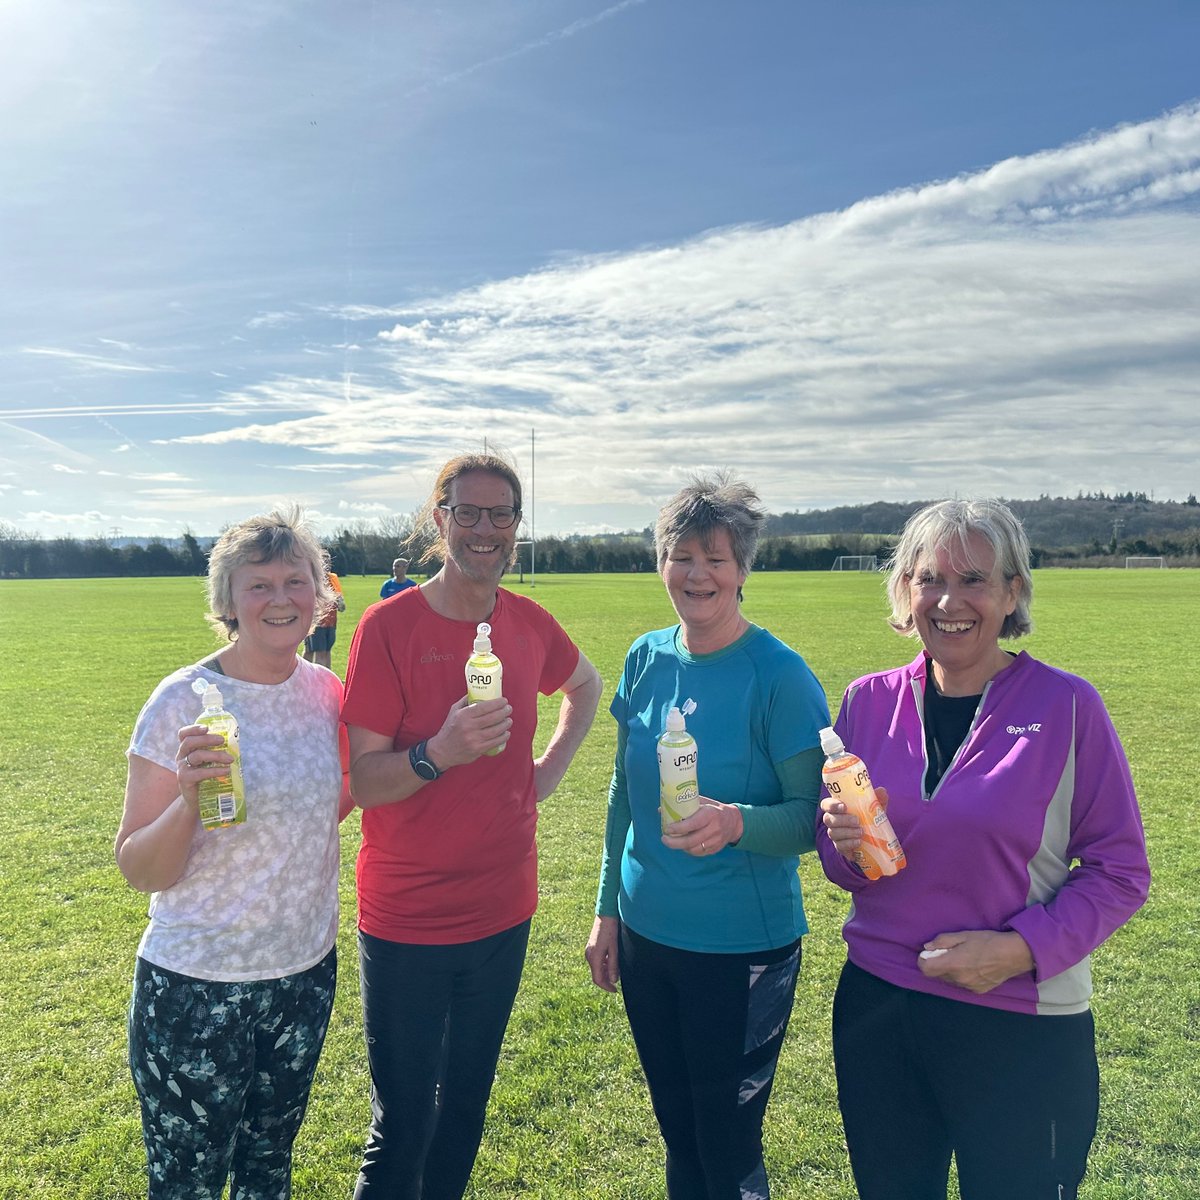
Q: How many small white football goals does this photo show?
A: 2